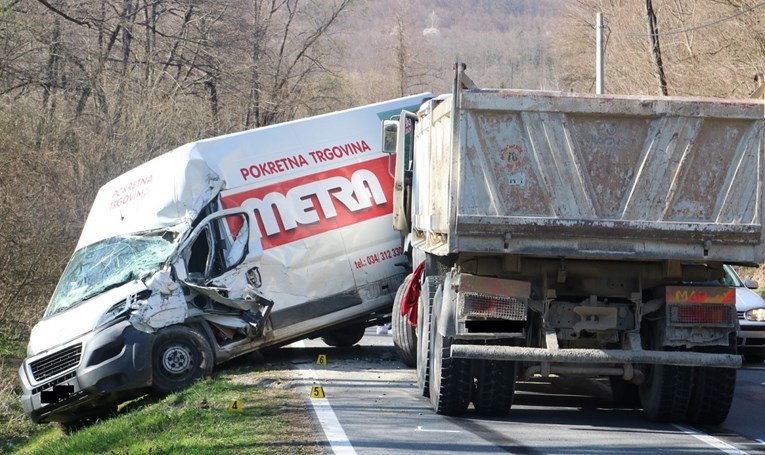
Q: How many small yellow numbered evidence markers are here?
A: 3